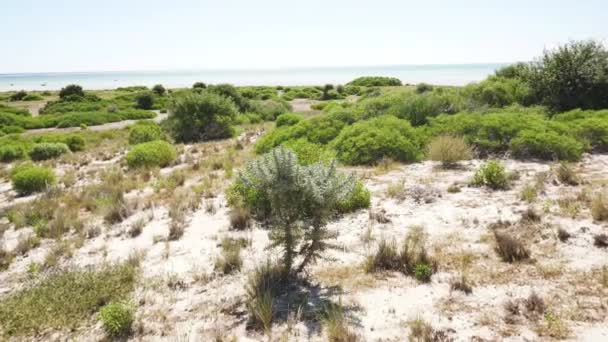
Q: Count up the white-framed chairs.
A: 0